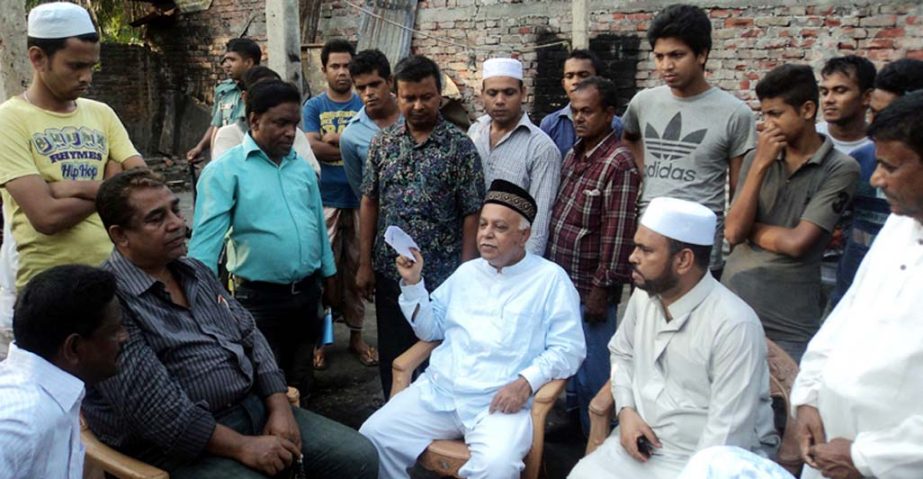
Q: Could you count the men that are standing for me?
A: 15